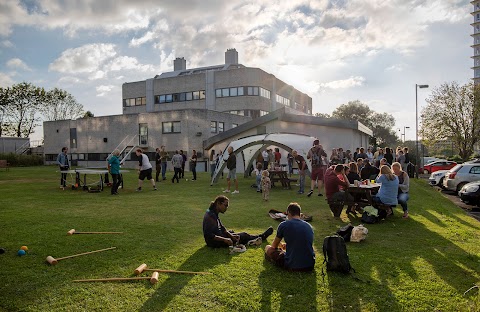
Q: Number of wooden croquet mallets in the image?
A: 4